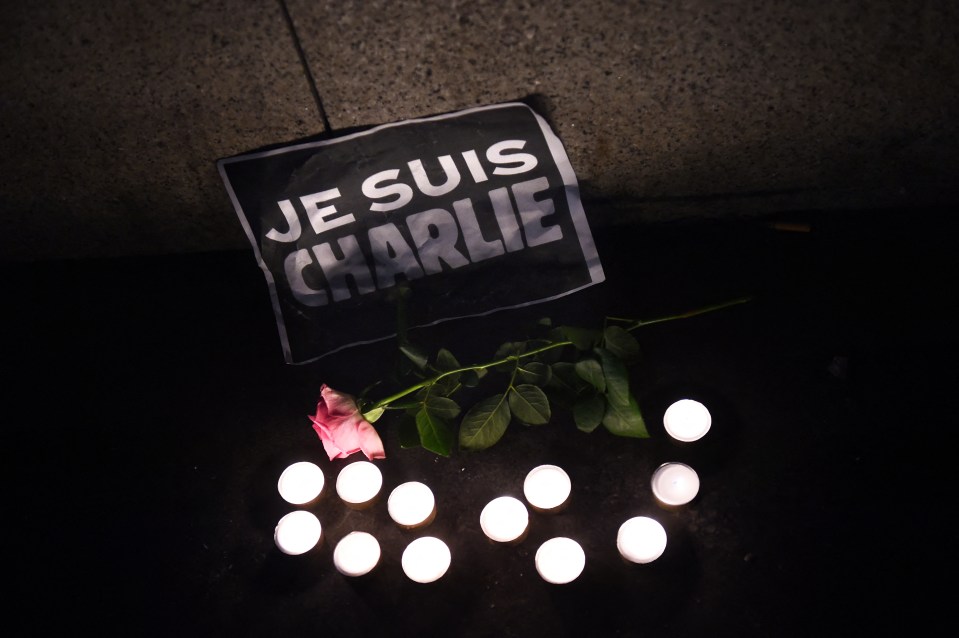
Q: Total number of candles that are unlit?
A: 1